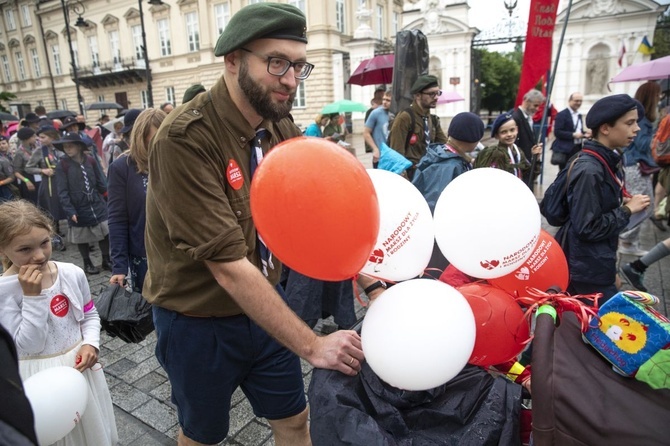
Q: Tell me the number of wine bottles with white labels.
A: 0